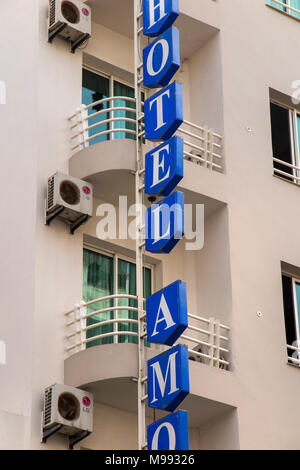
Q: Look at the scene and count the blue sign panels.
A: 8